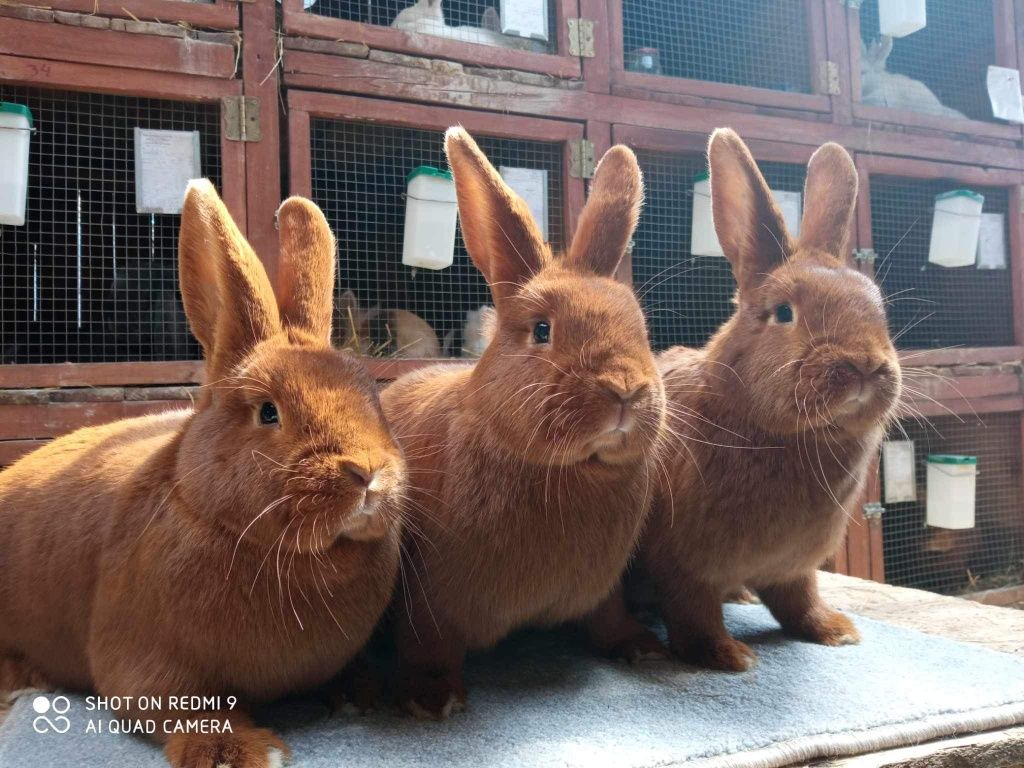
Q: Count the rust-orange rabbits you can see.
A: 3